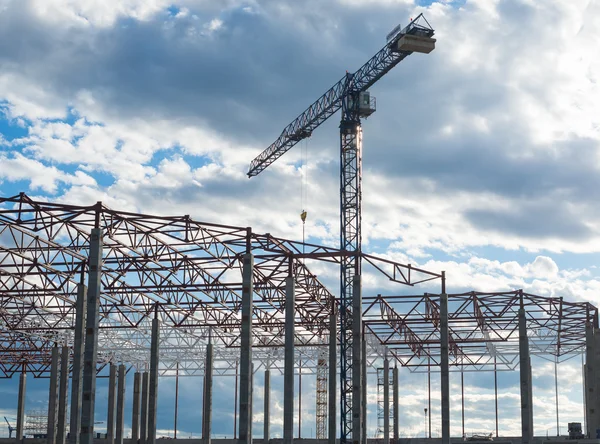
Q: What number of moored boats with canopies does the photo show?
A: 0